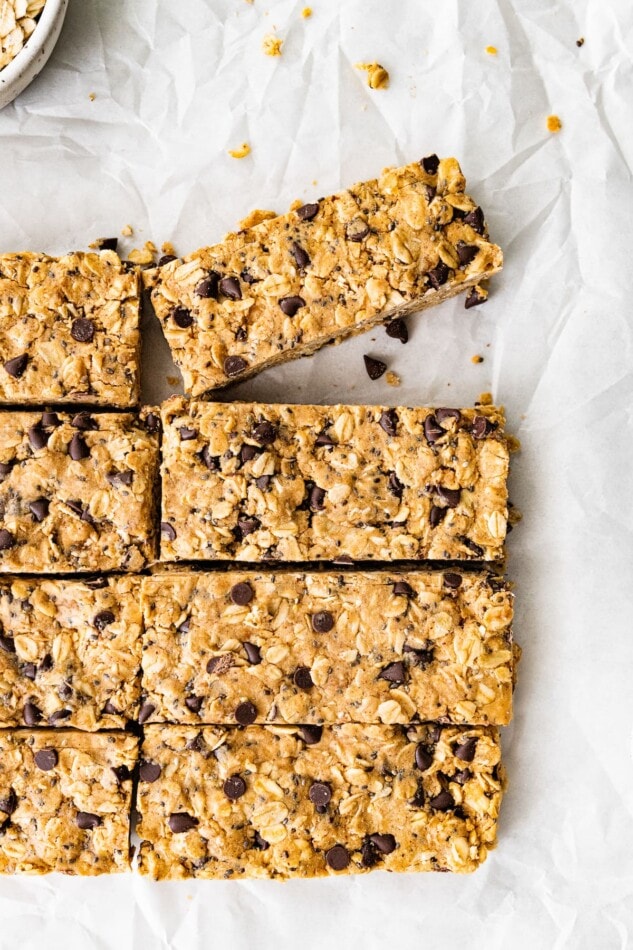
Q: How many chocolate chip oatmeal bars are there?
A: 8